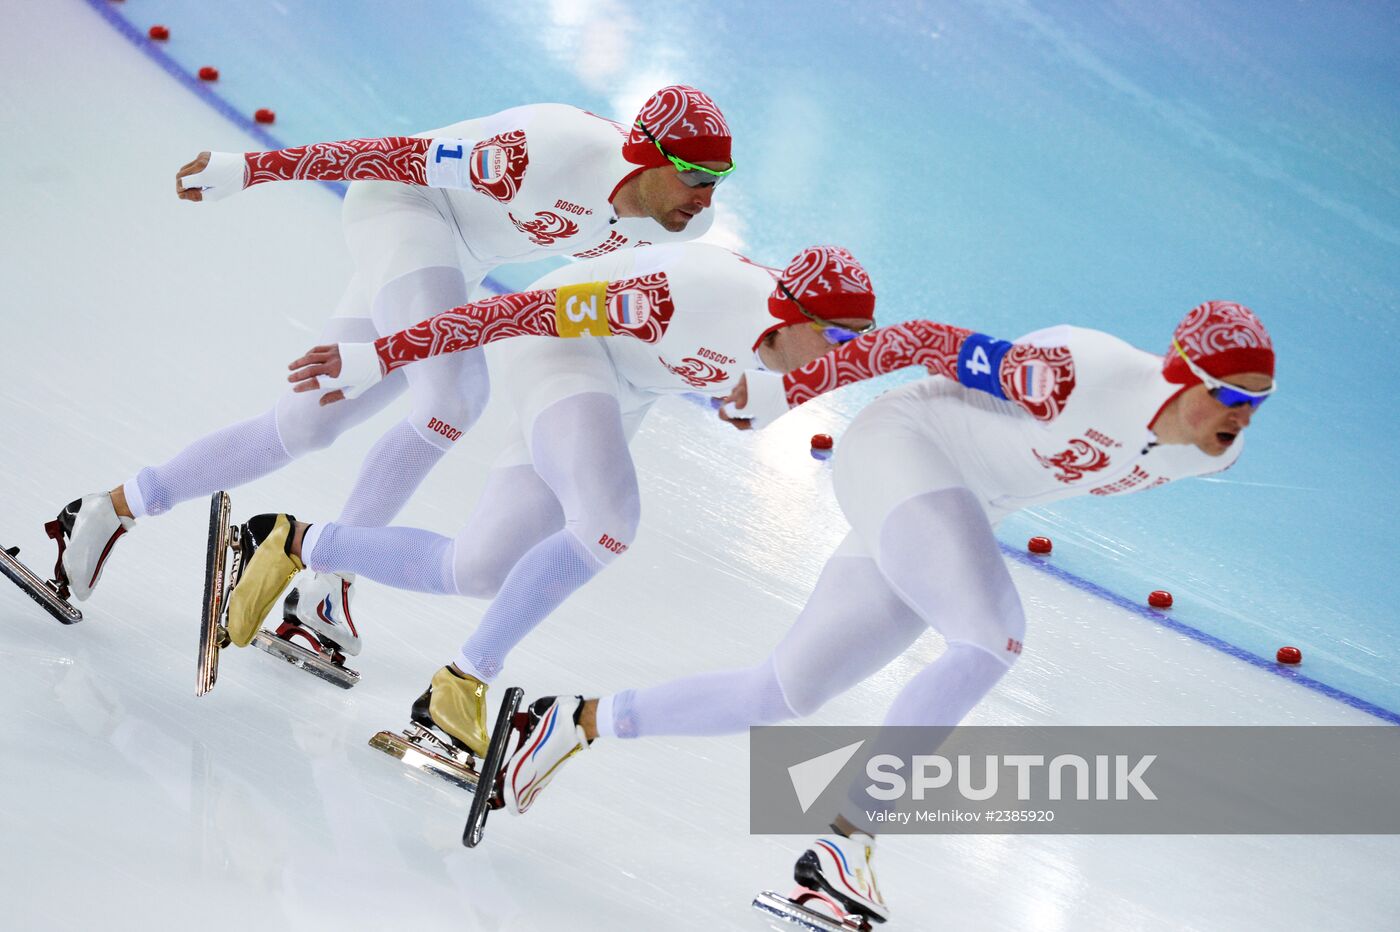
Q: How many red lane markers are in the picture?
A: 7